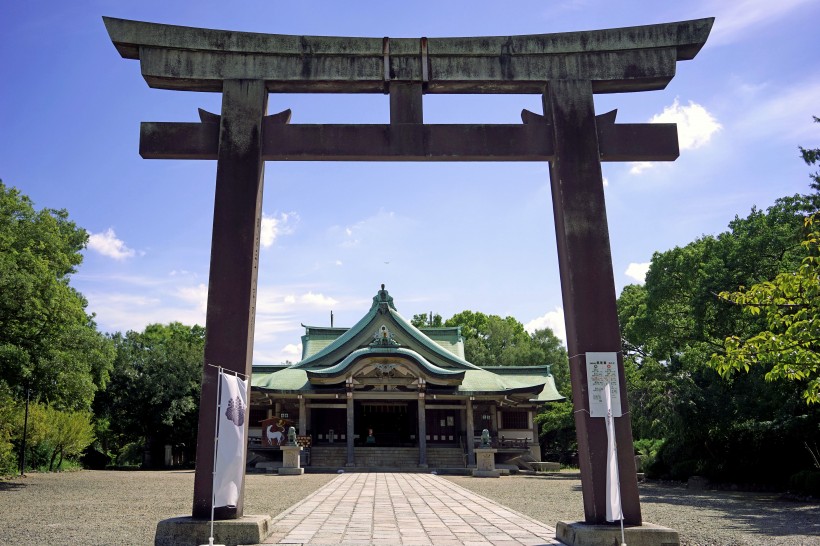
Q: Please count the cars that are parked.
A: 0